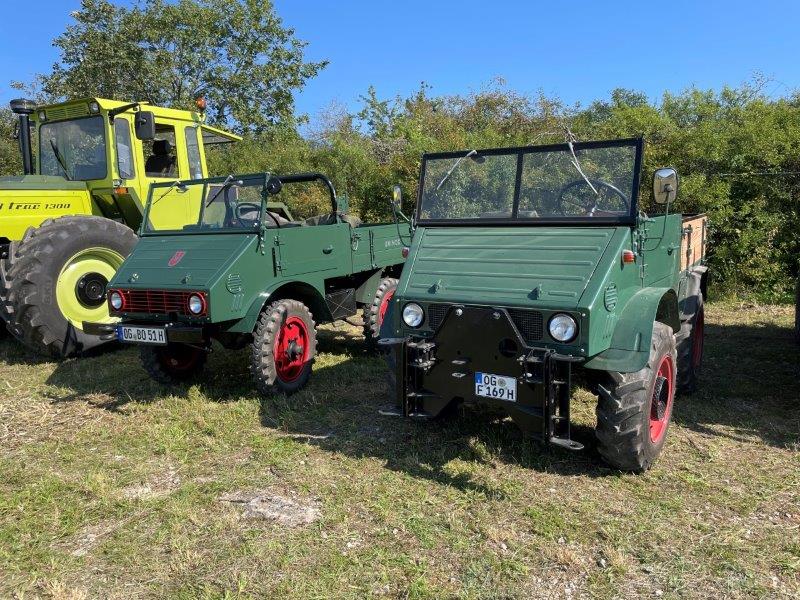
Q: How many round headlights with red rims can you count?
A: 2